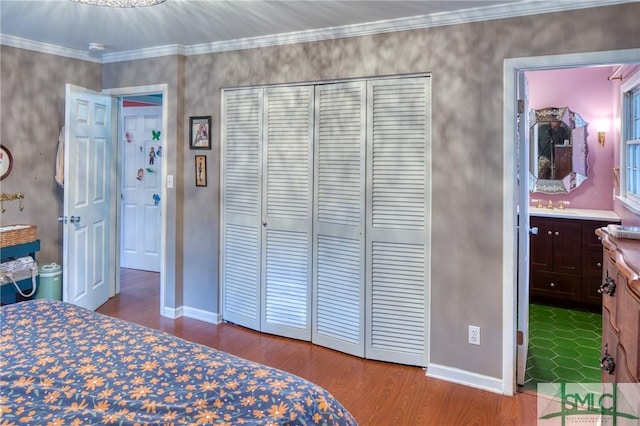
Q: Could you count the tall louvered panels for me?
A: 4